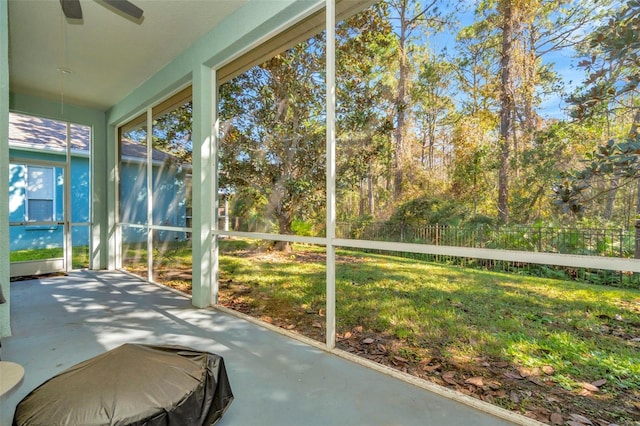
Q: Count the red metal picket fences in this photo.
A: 0